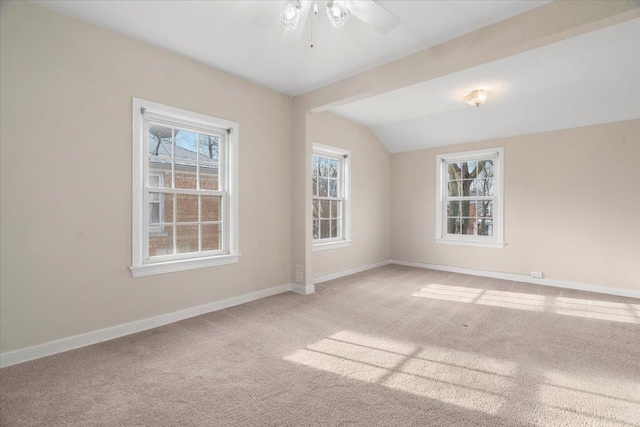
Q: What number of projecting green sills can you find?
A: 0